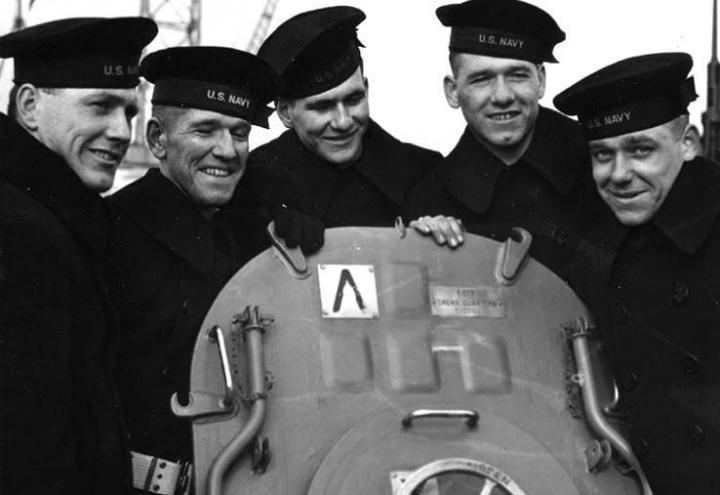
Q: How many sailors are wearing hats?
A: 5